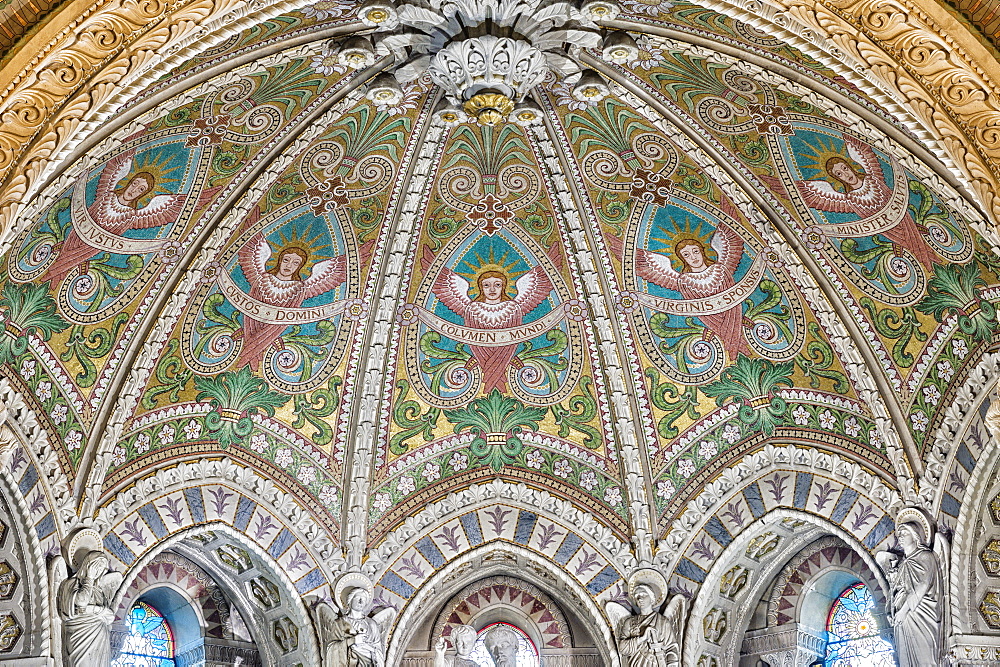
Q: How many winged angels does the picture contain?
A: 9